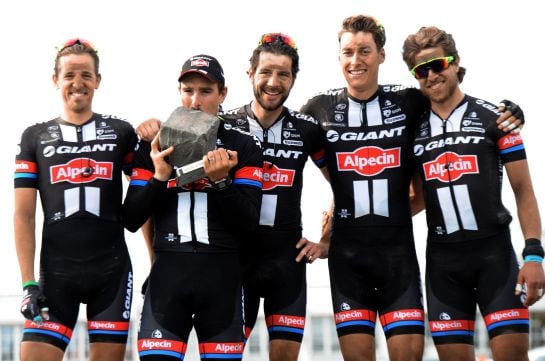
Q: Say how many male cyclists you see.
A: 5